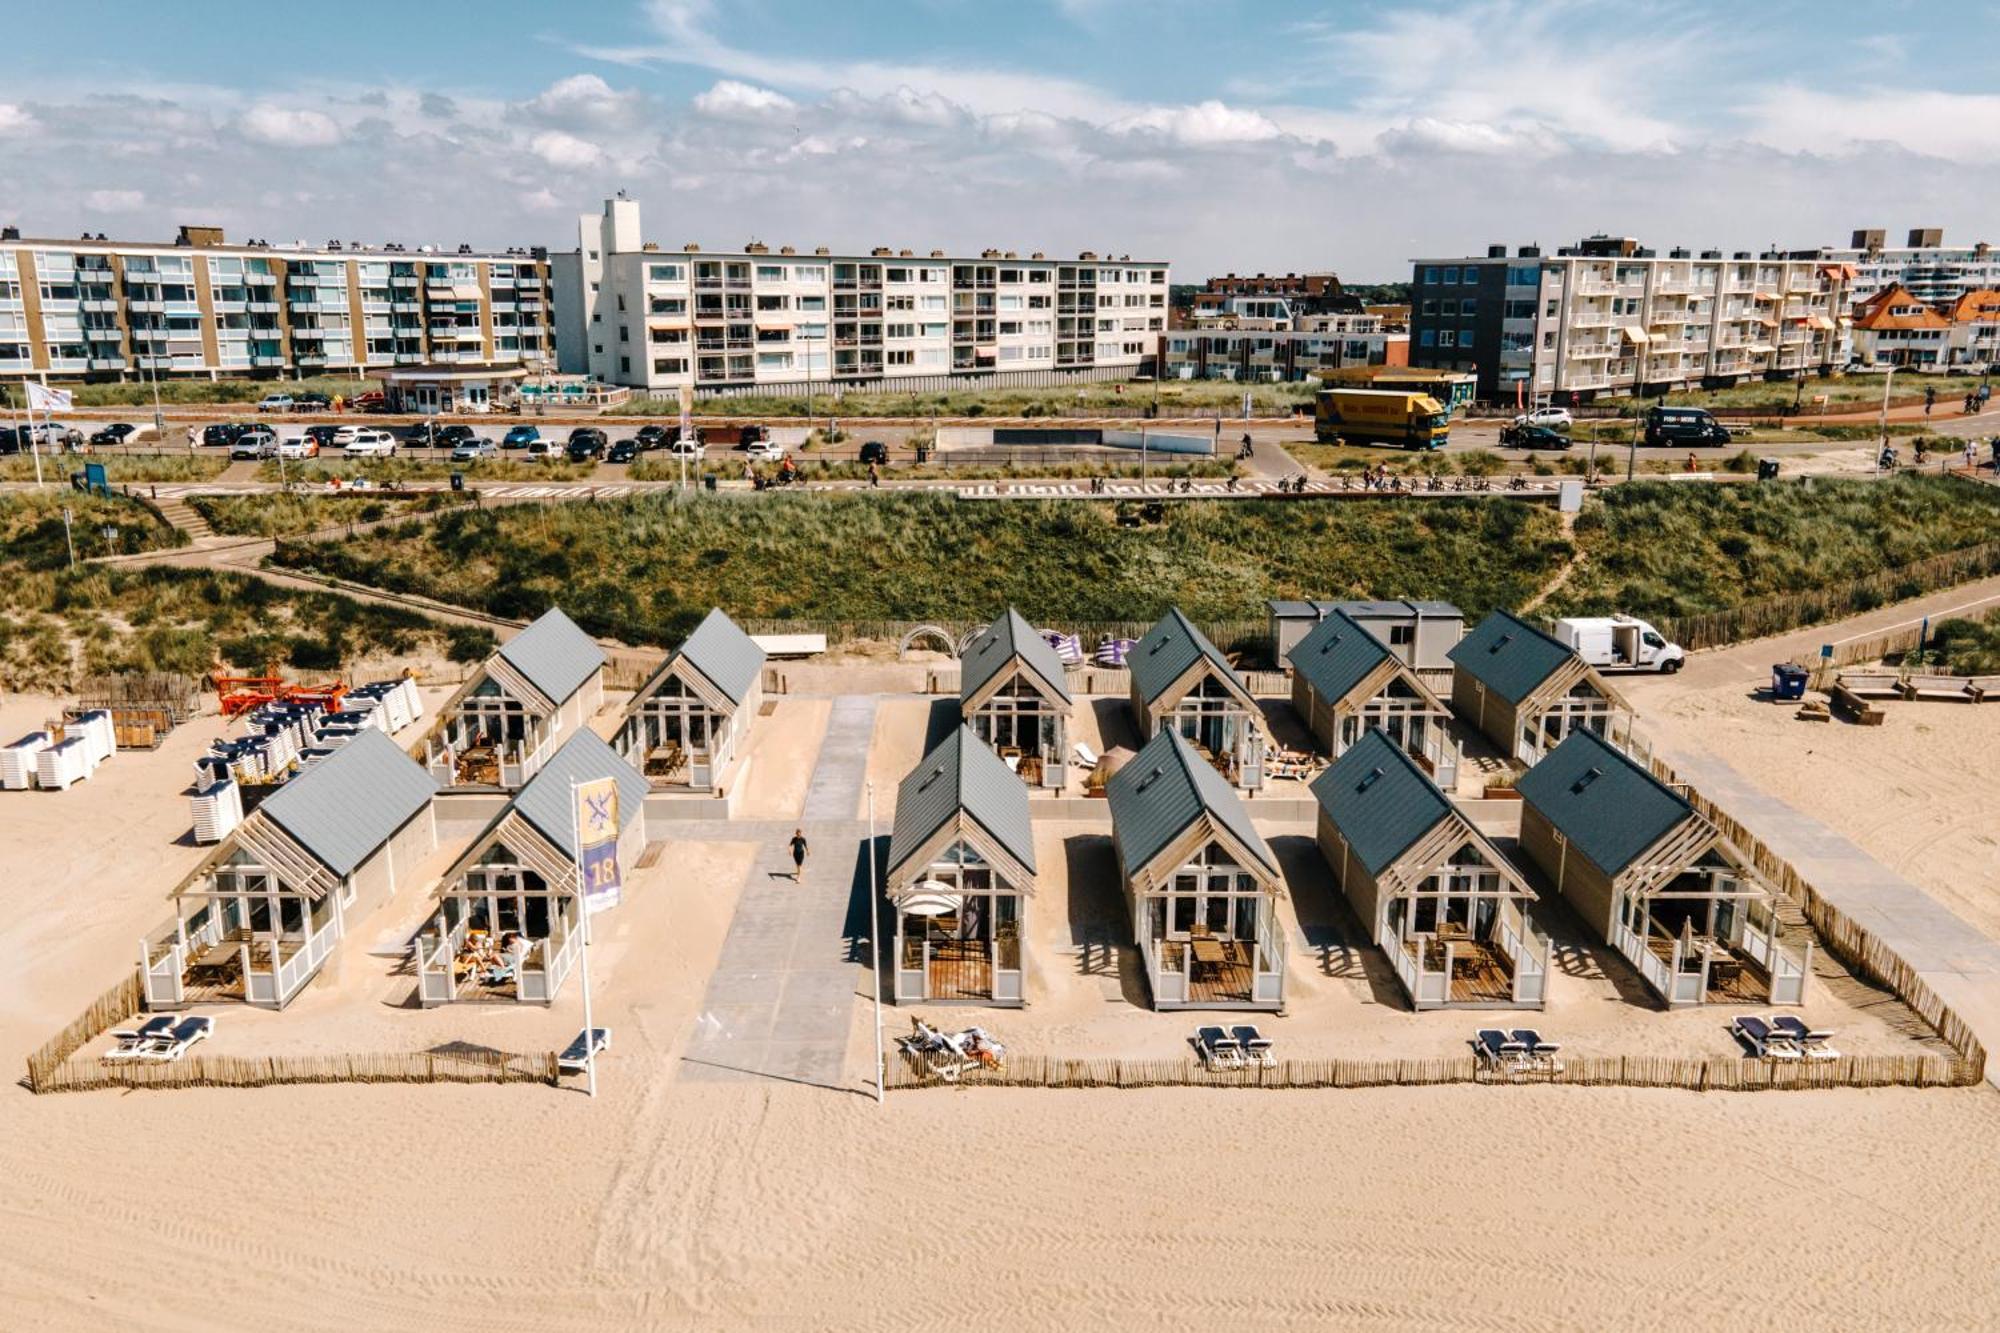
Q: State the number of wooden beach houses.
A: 12